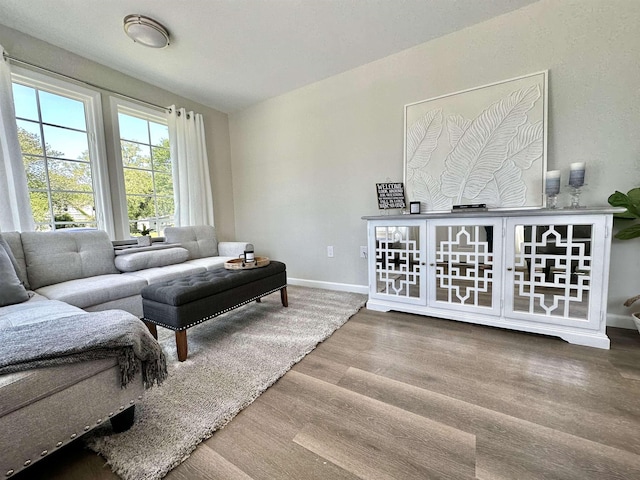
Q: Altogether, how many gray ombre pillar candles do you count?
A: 2